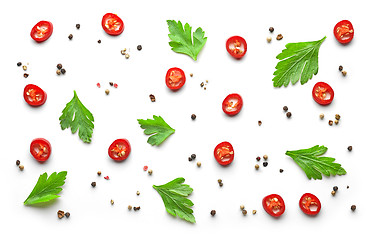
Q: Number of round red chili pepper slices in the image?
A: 13